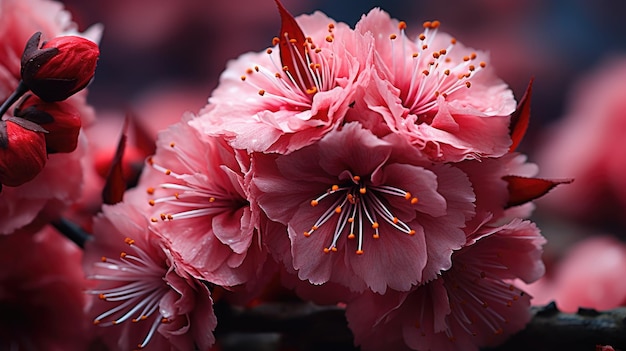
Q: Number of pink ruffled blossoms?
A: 6